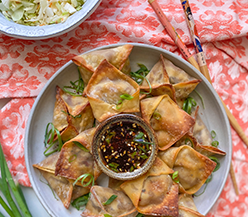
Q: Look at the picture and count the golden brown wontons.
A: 12